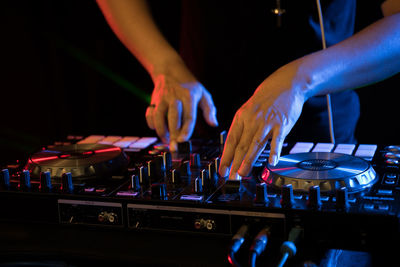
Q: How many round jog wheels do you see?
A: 2